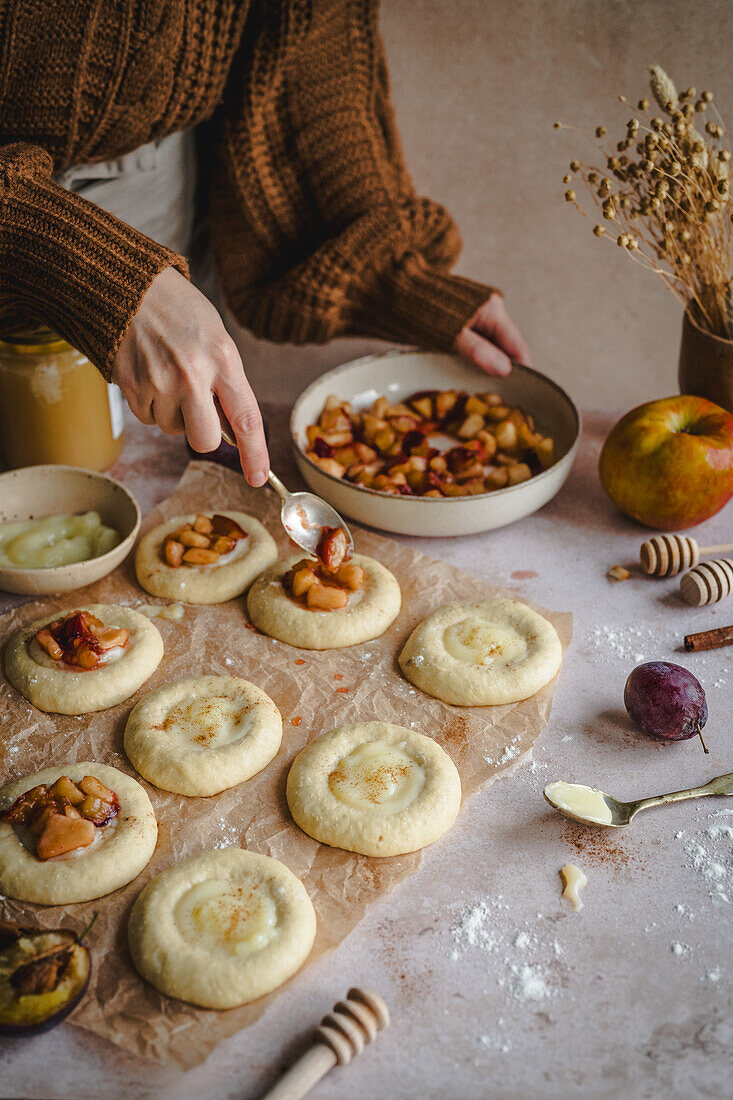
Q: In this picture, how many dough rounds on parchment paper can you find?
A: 8